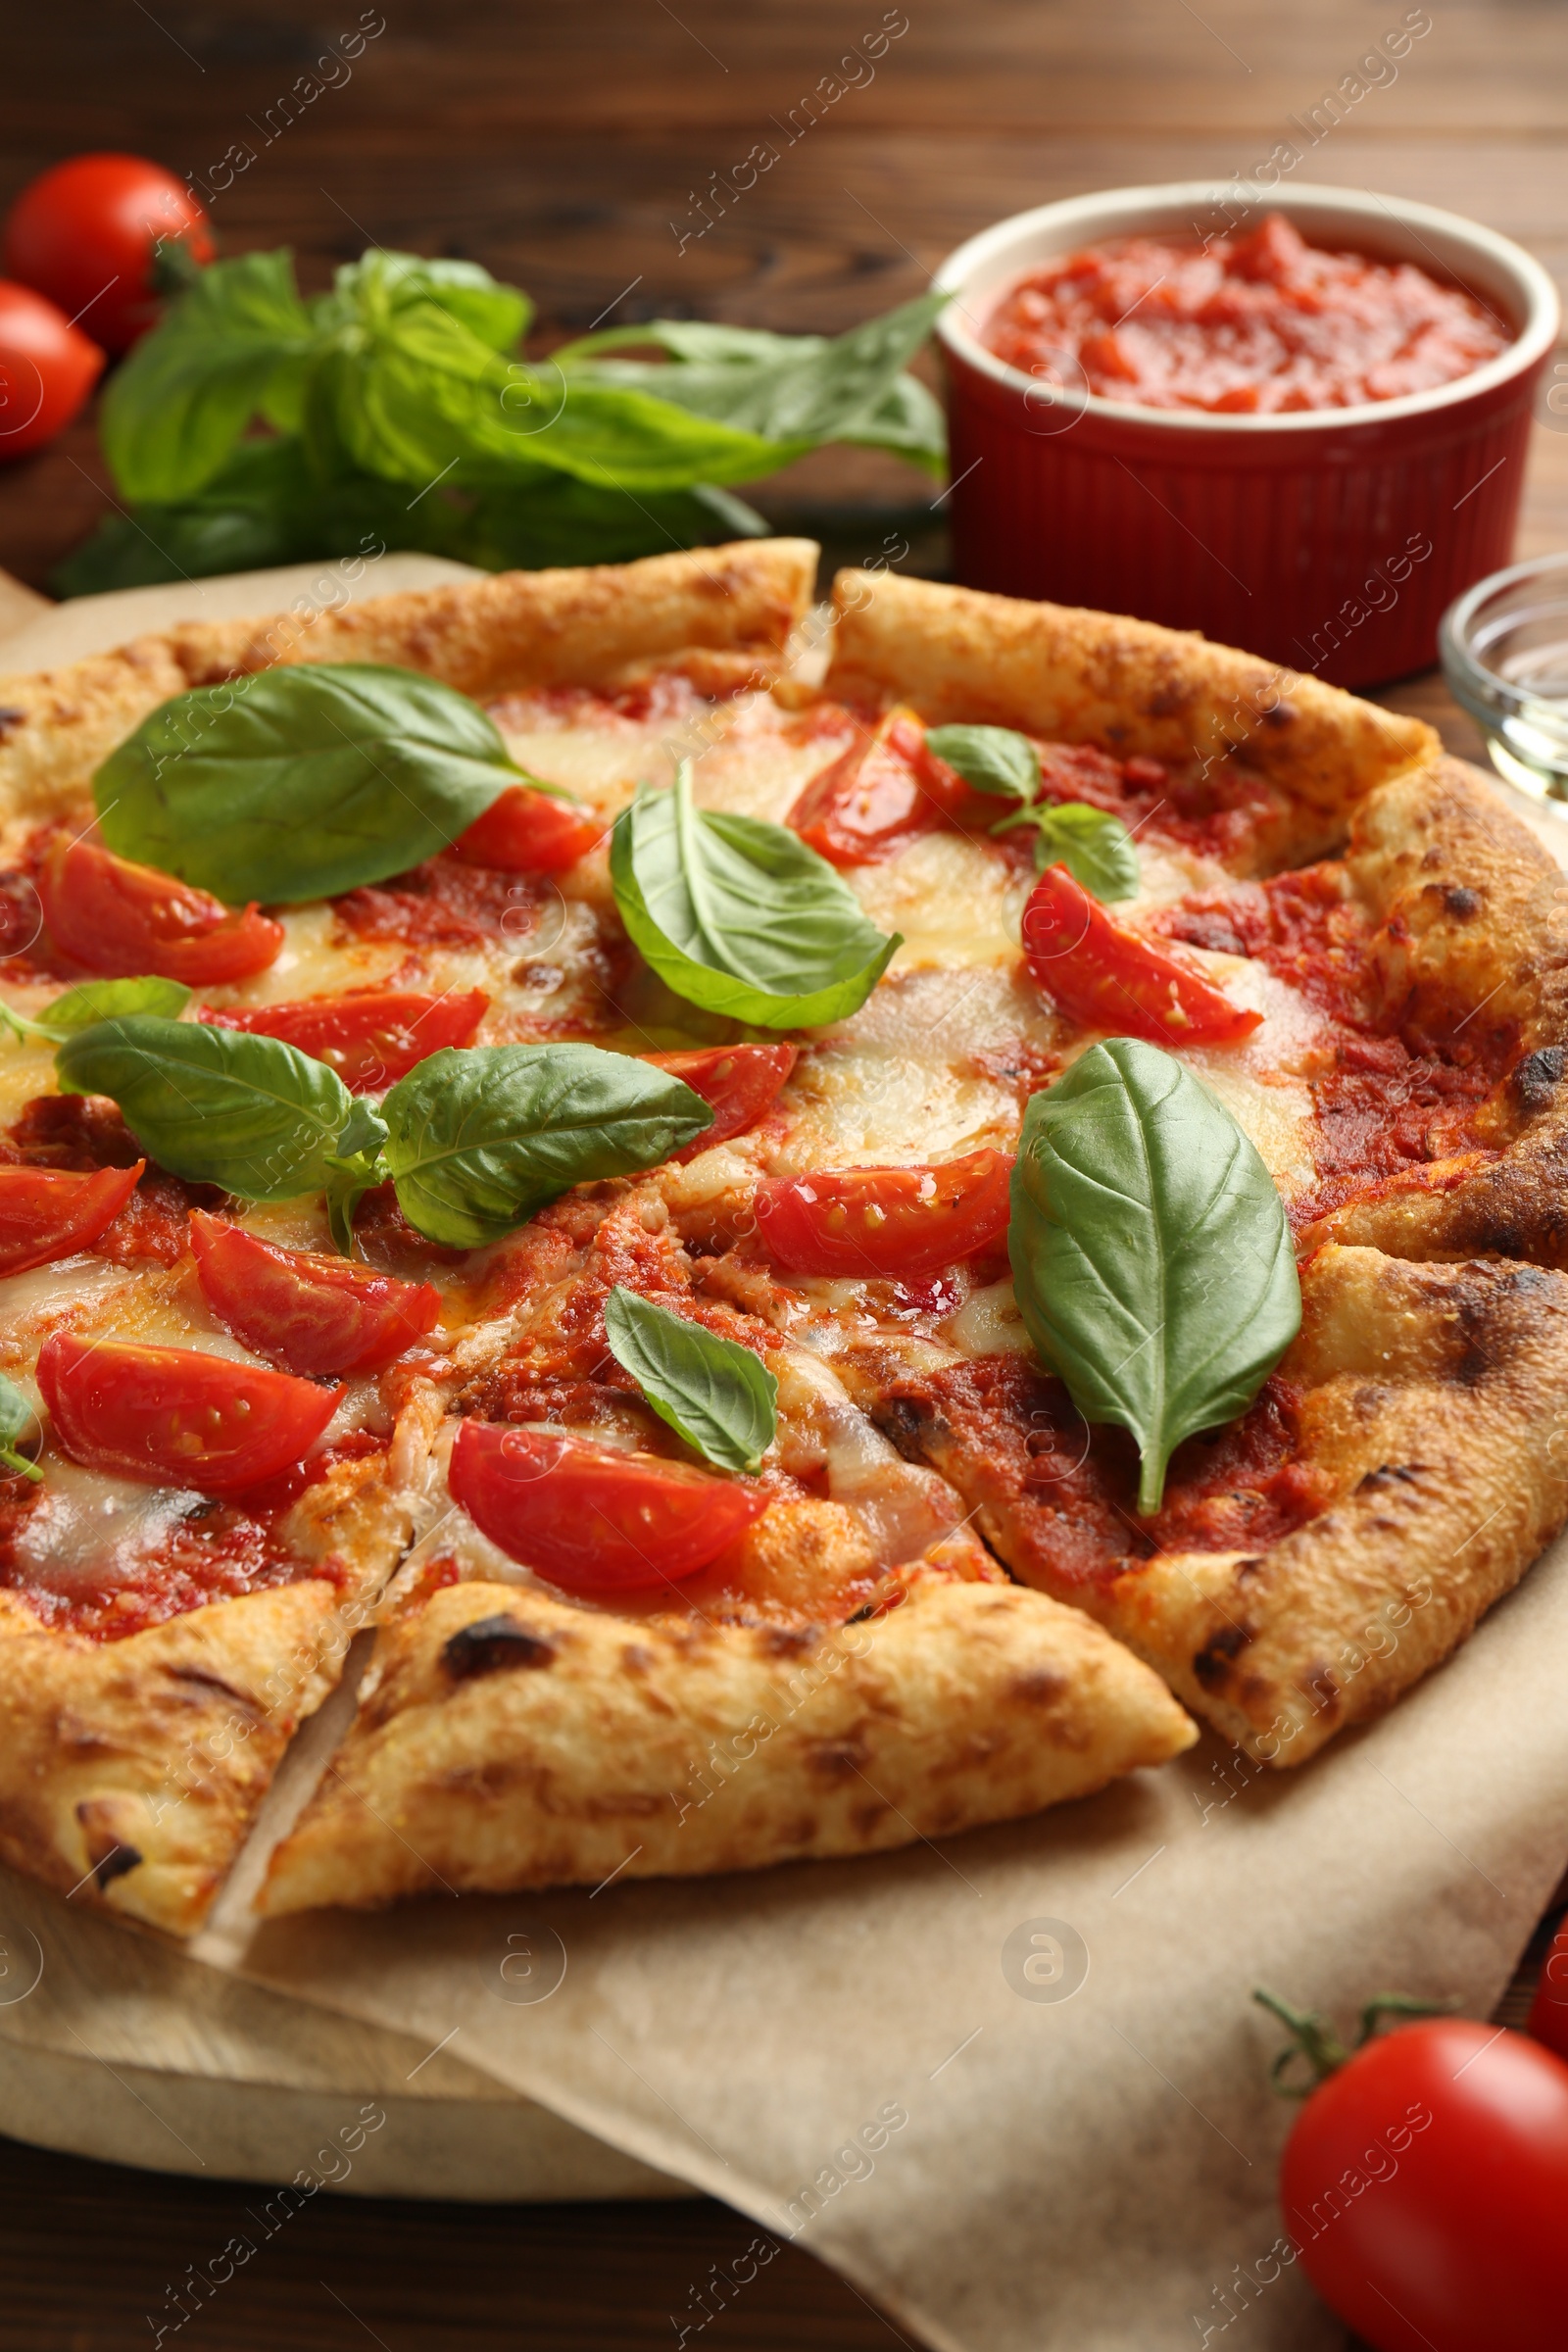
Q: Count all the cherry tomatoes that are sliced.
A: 11